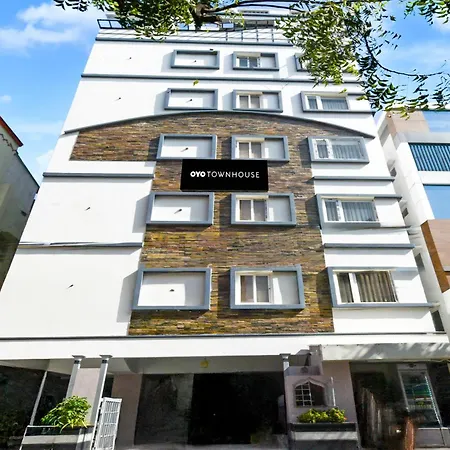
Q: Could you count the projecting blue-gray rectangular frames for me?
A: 15